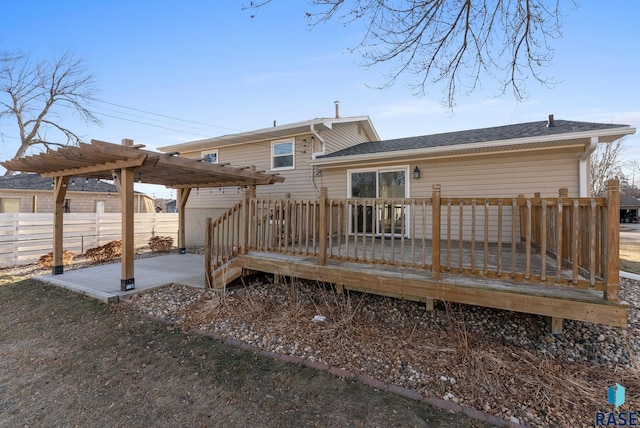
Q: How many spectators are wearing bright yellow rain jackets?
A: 0